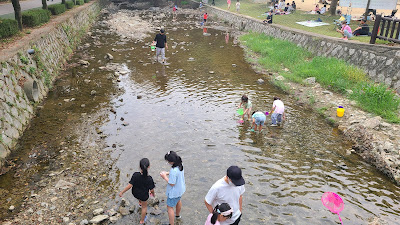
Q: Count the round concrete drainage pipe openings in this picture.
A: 1